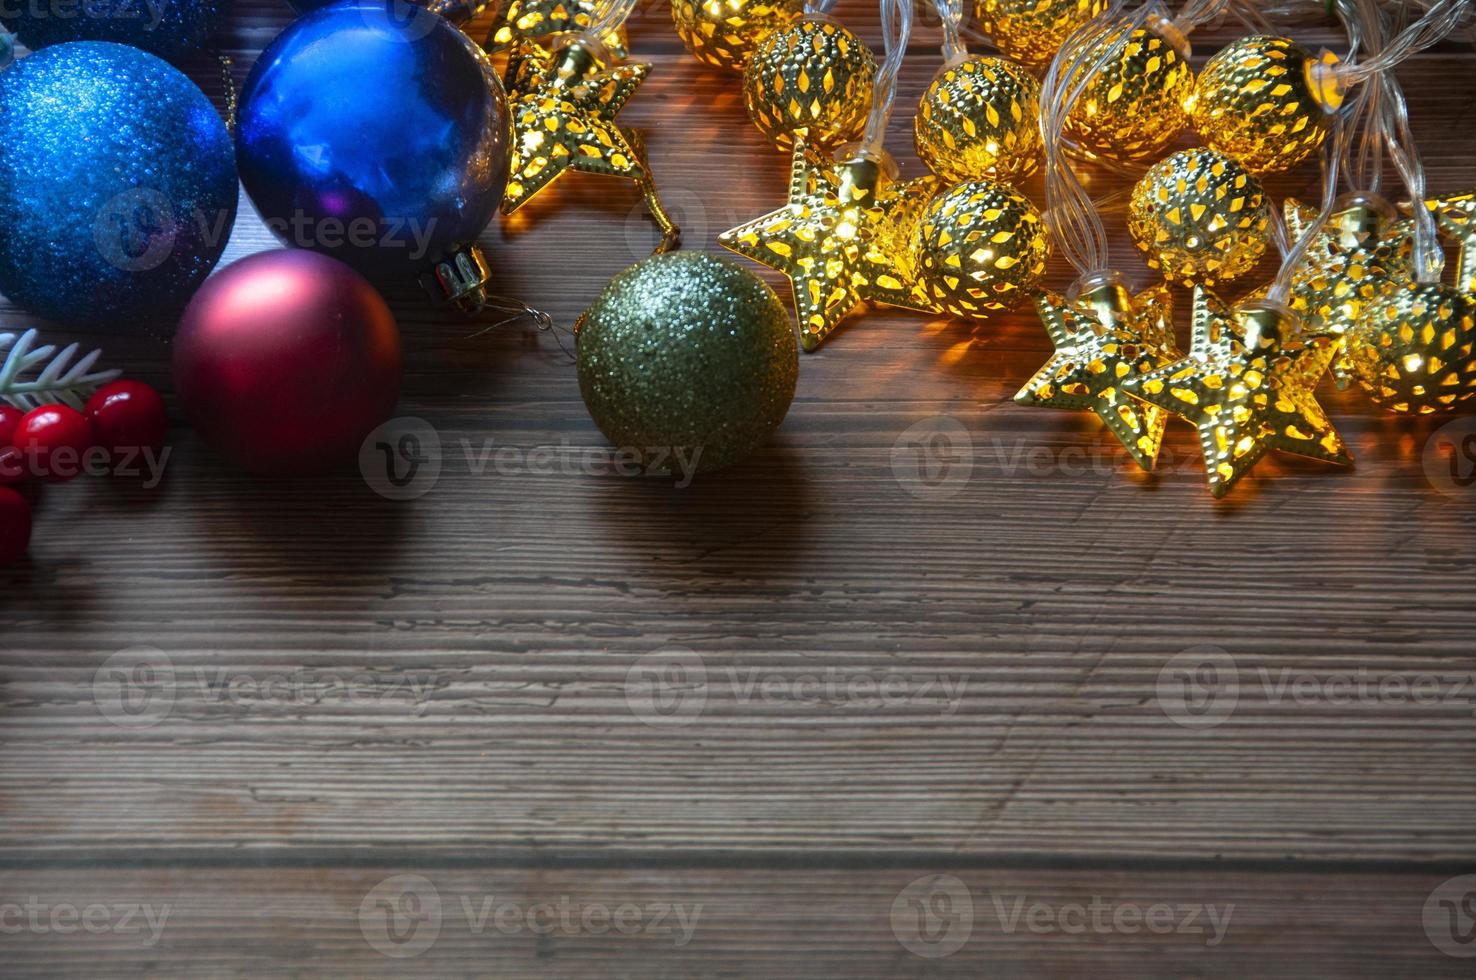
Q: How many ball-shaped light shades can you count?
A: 9